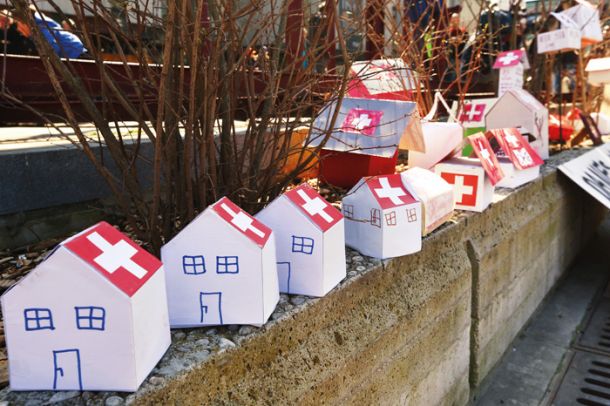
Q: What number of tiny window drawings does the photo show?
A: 9